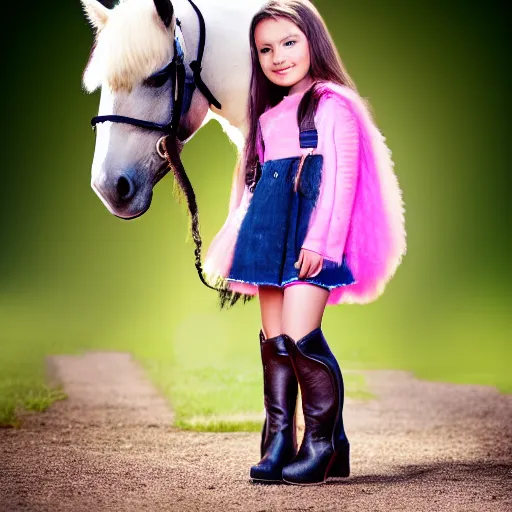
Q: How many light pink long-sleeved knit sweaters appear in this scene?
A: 1